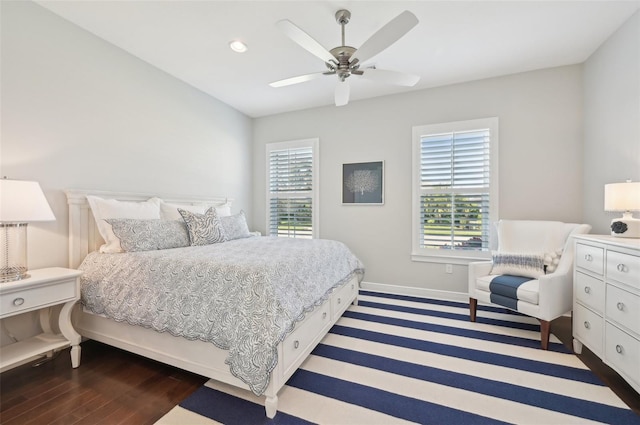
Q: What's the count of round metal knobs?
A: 11